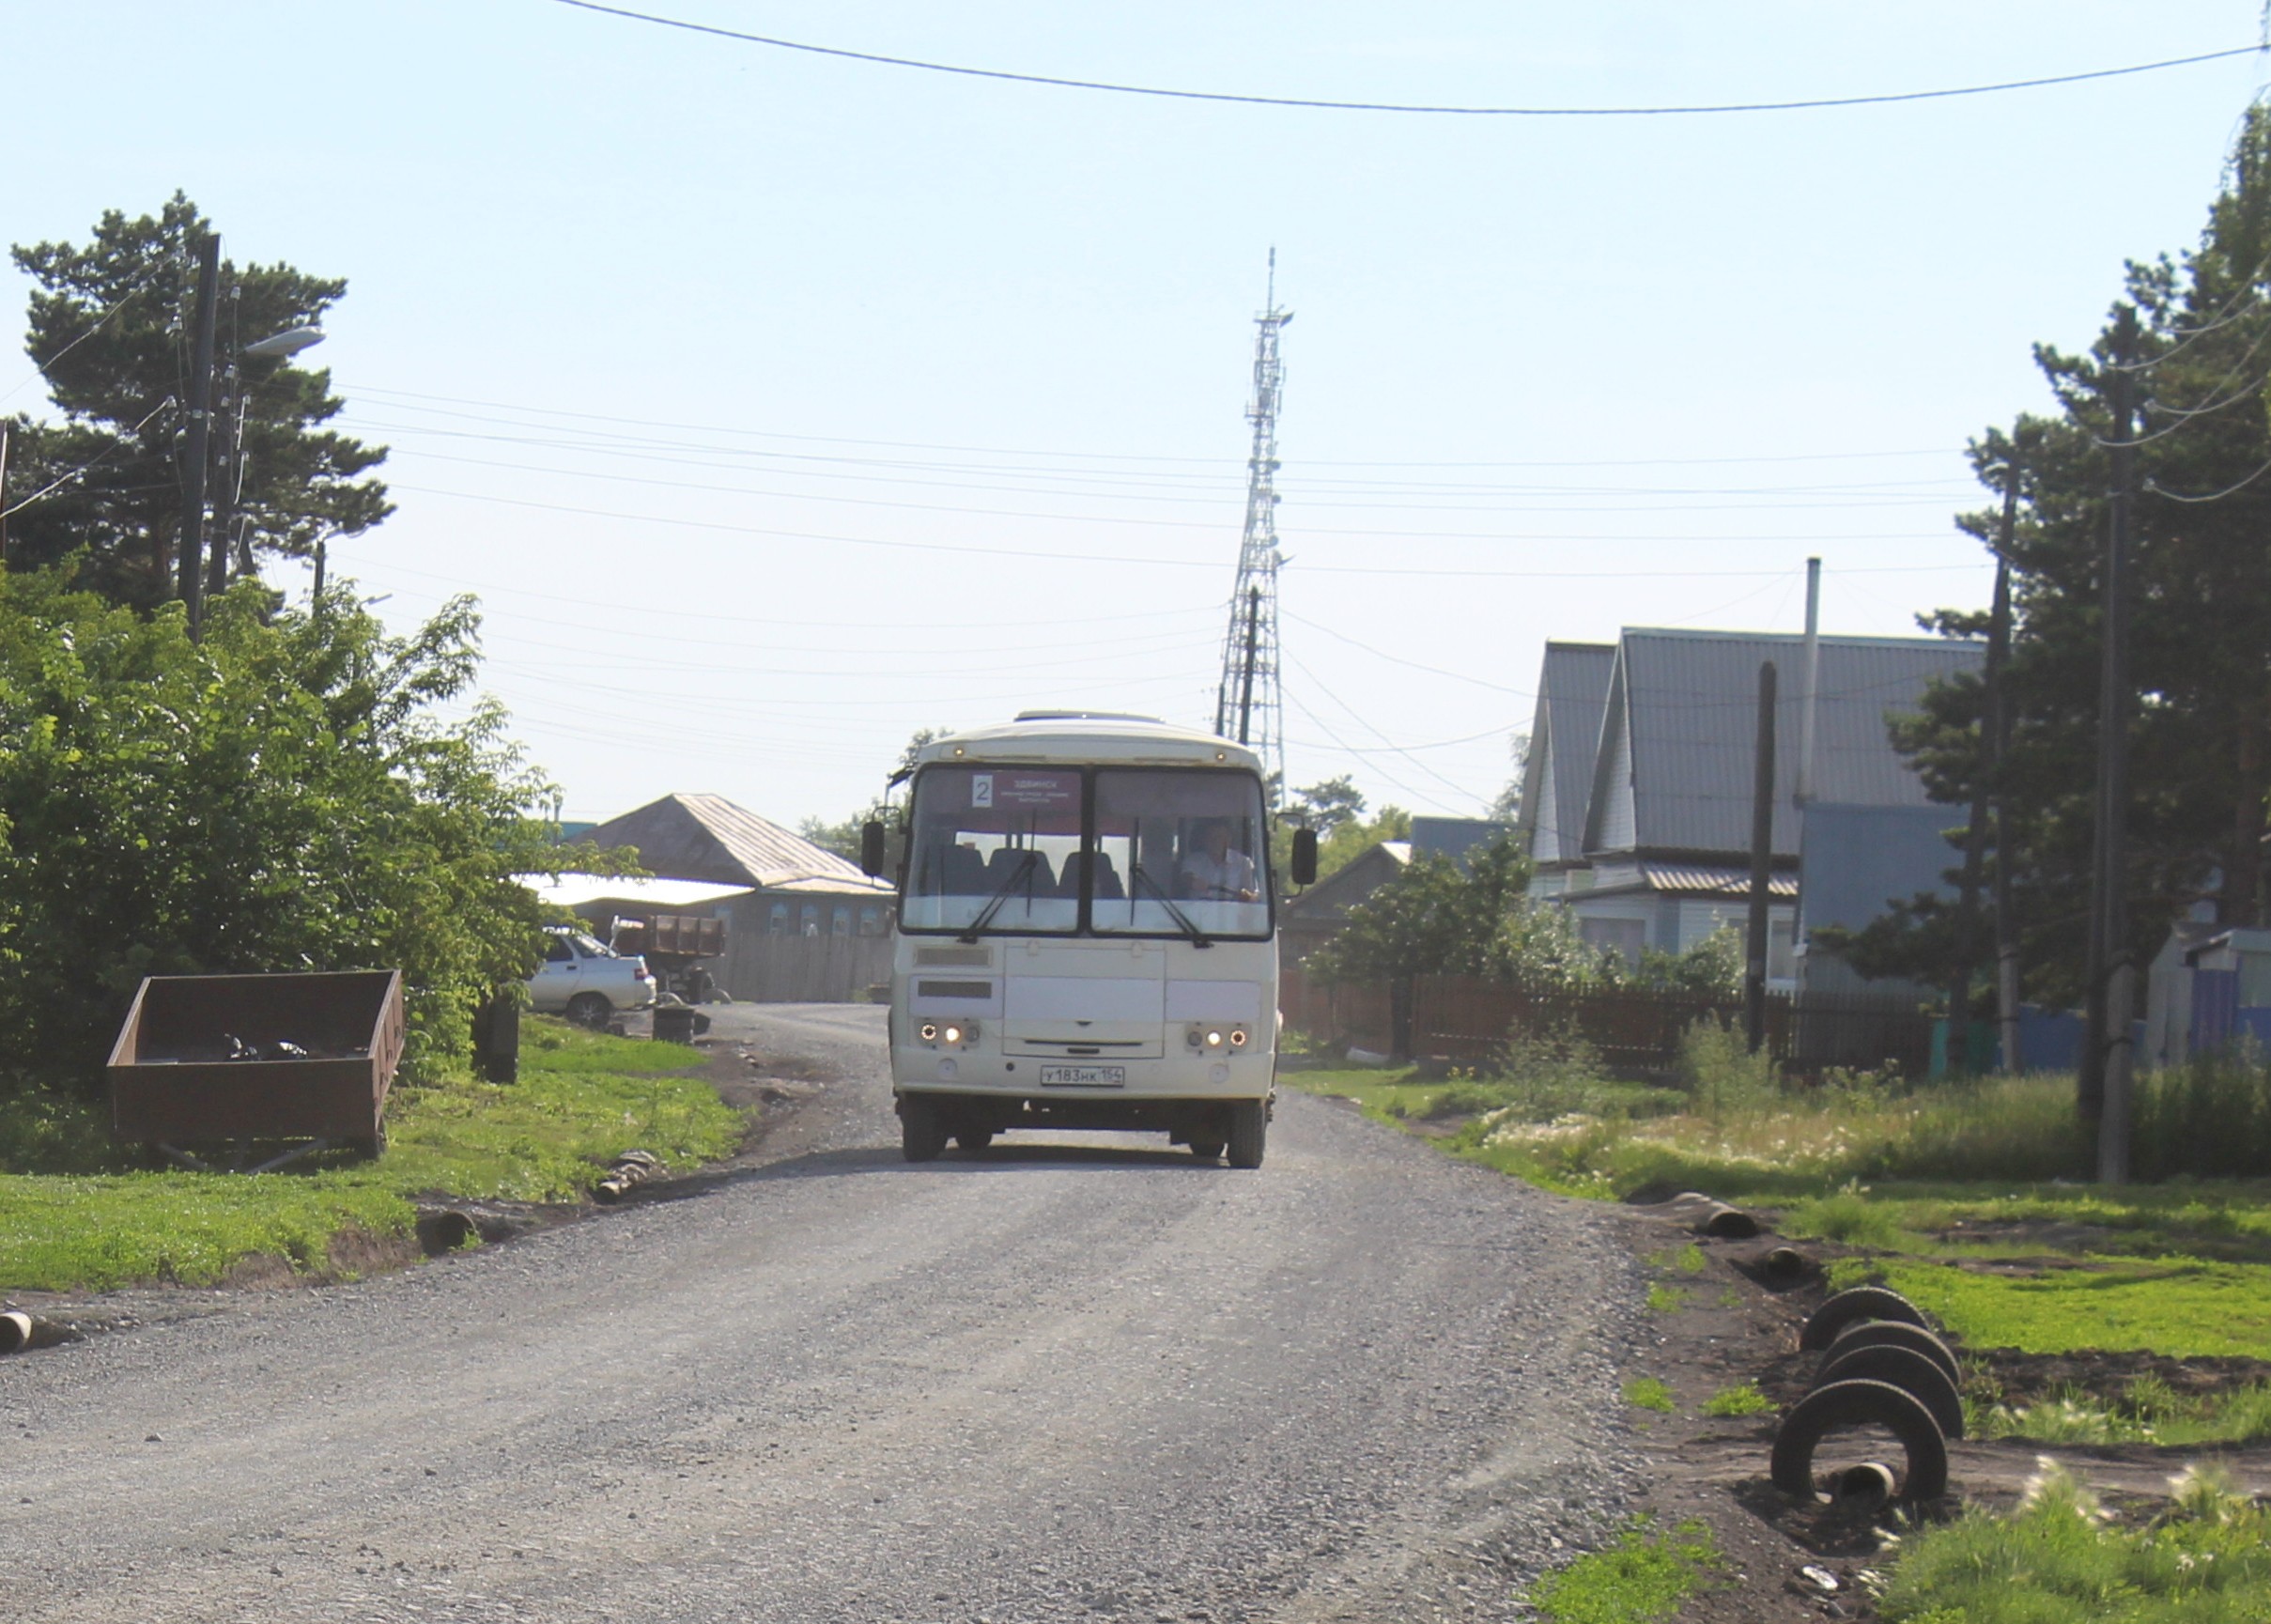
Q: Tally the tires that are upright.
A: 4